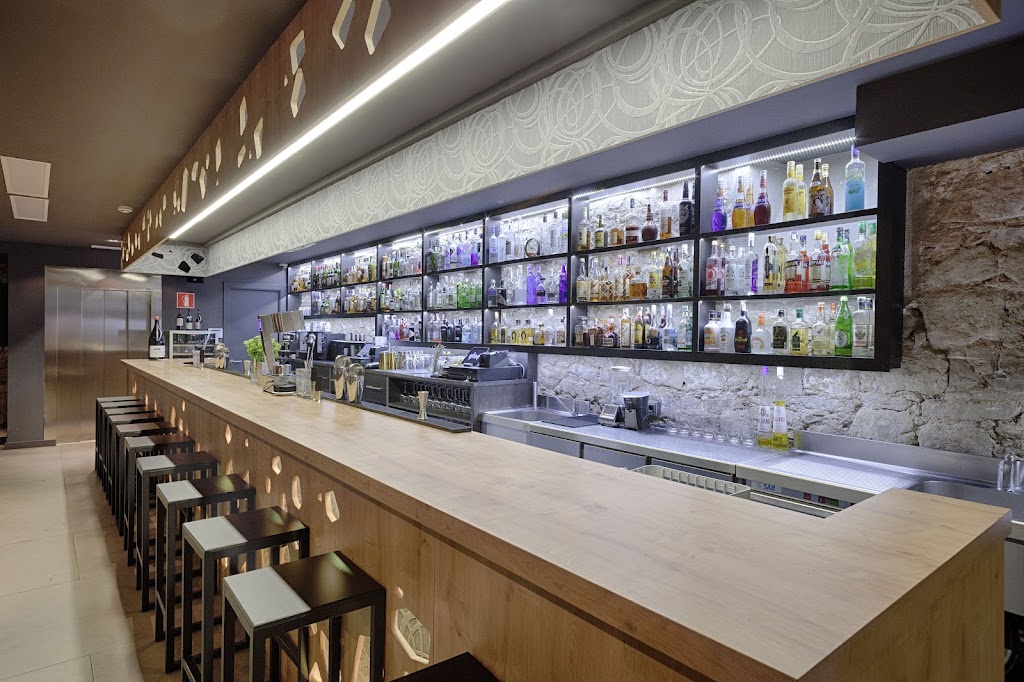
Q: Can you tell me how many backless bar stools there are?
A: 11